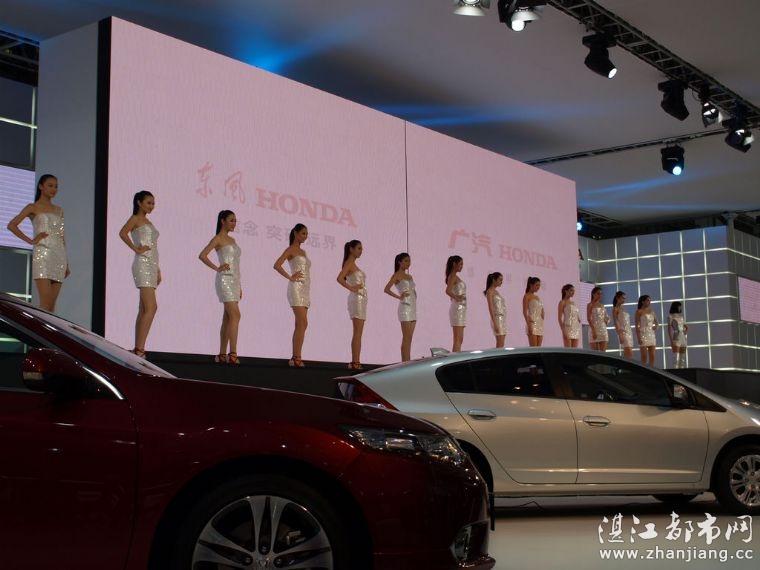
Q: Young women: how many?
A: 14